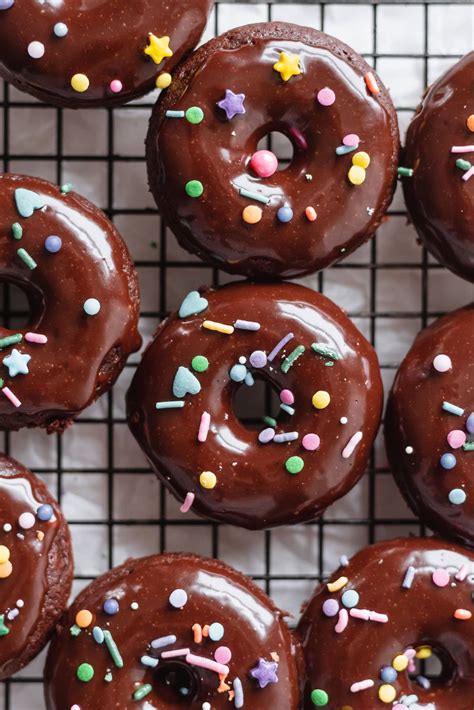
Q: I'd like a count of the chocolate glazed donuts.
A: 9